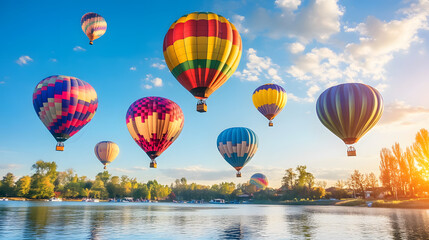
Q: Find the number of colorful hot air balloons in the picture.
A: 9